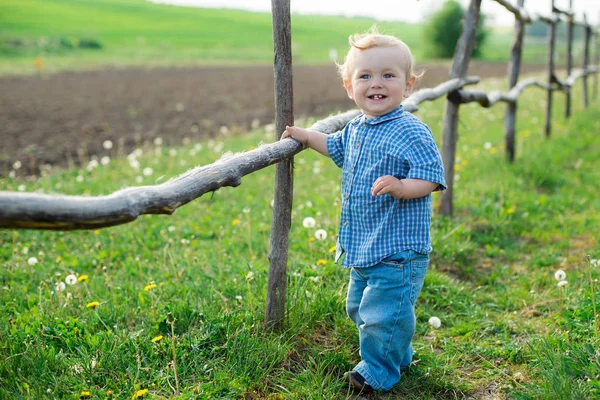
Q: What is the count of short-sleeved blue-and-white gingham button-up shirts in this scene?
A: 1